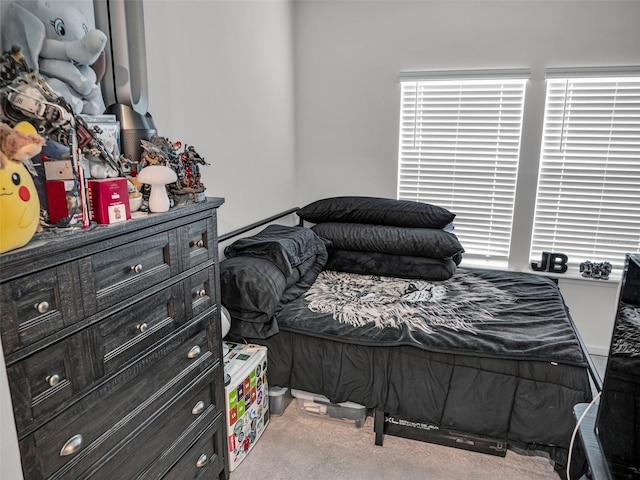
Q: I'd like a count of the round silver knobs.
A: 6